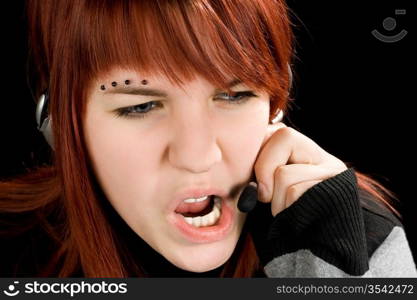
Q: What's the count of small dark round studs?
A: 4